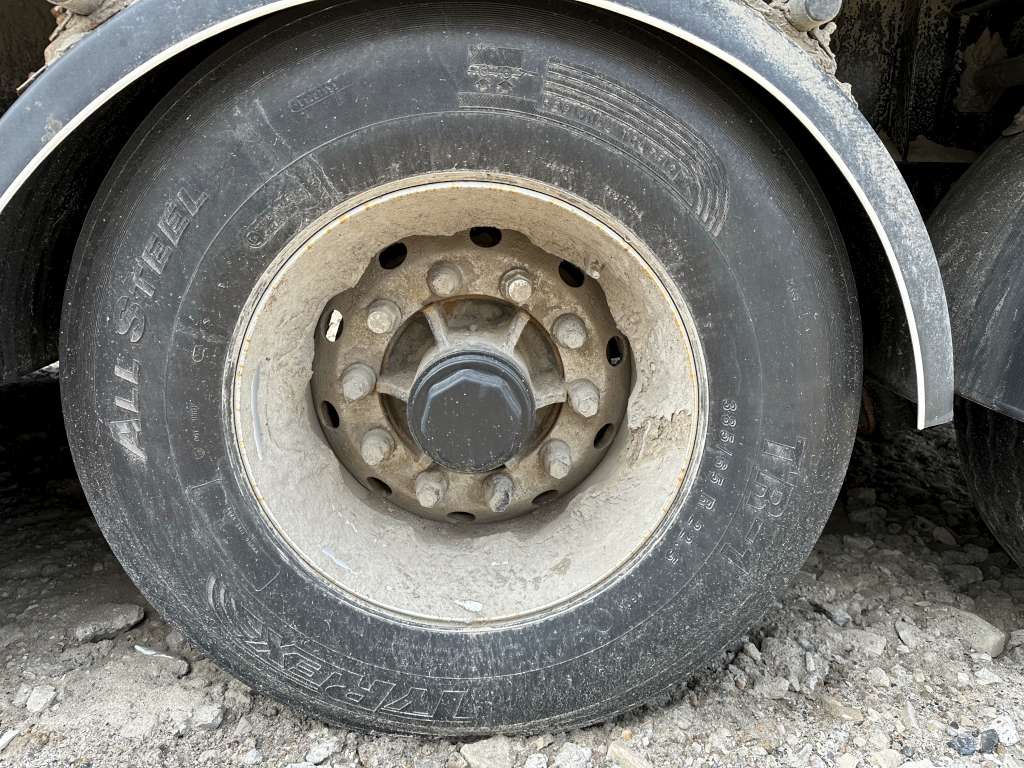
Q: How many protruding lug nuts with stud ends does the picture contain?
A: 10